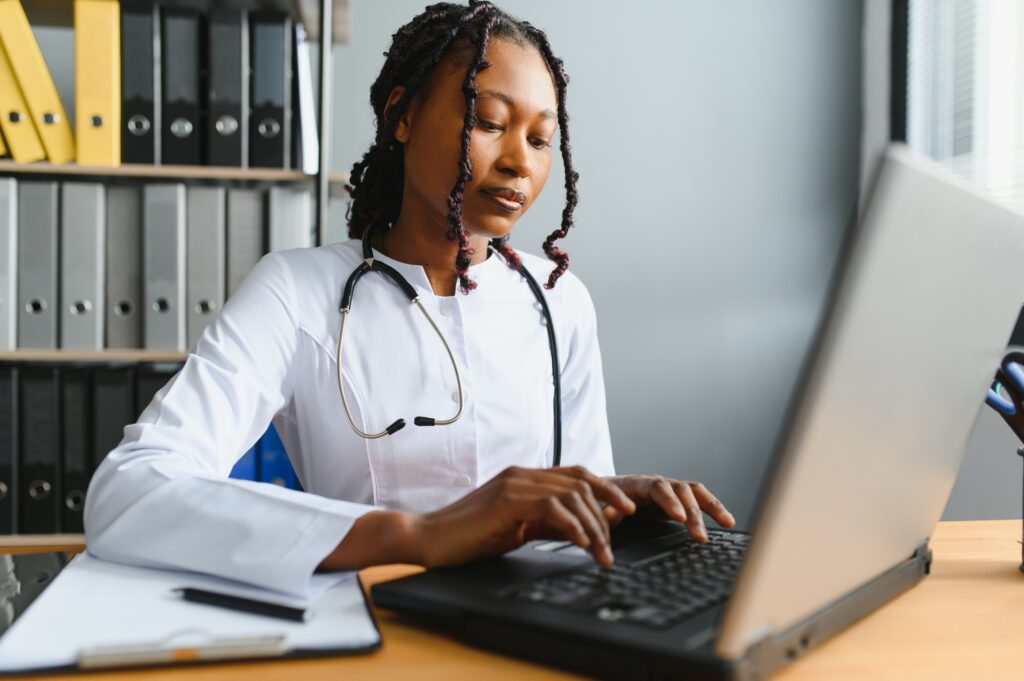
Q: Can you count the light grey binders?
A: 8